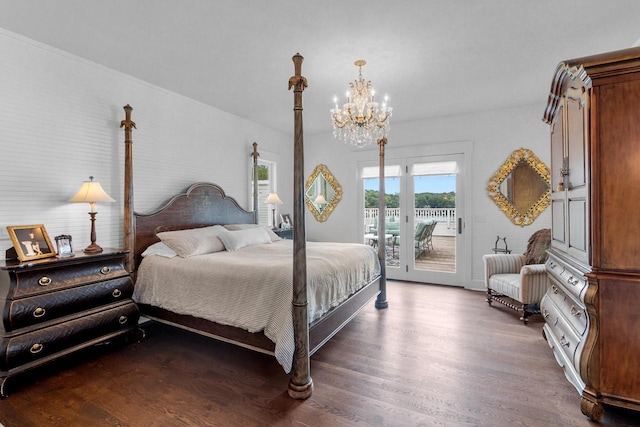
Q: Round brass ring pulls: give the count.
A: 6